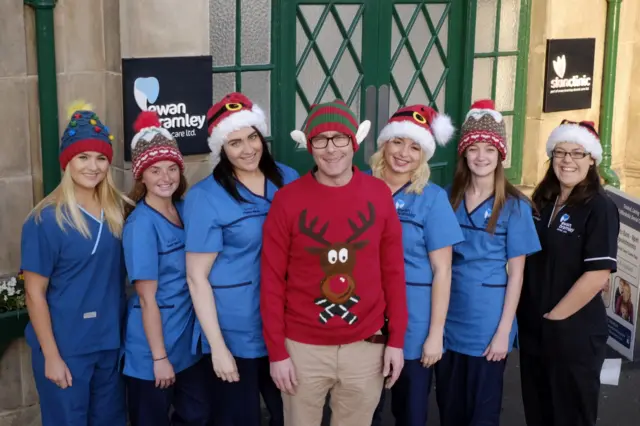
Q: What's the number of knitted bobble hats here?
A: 3